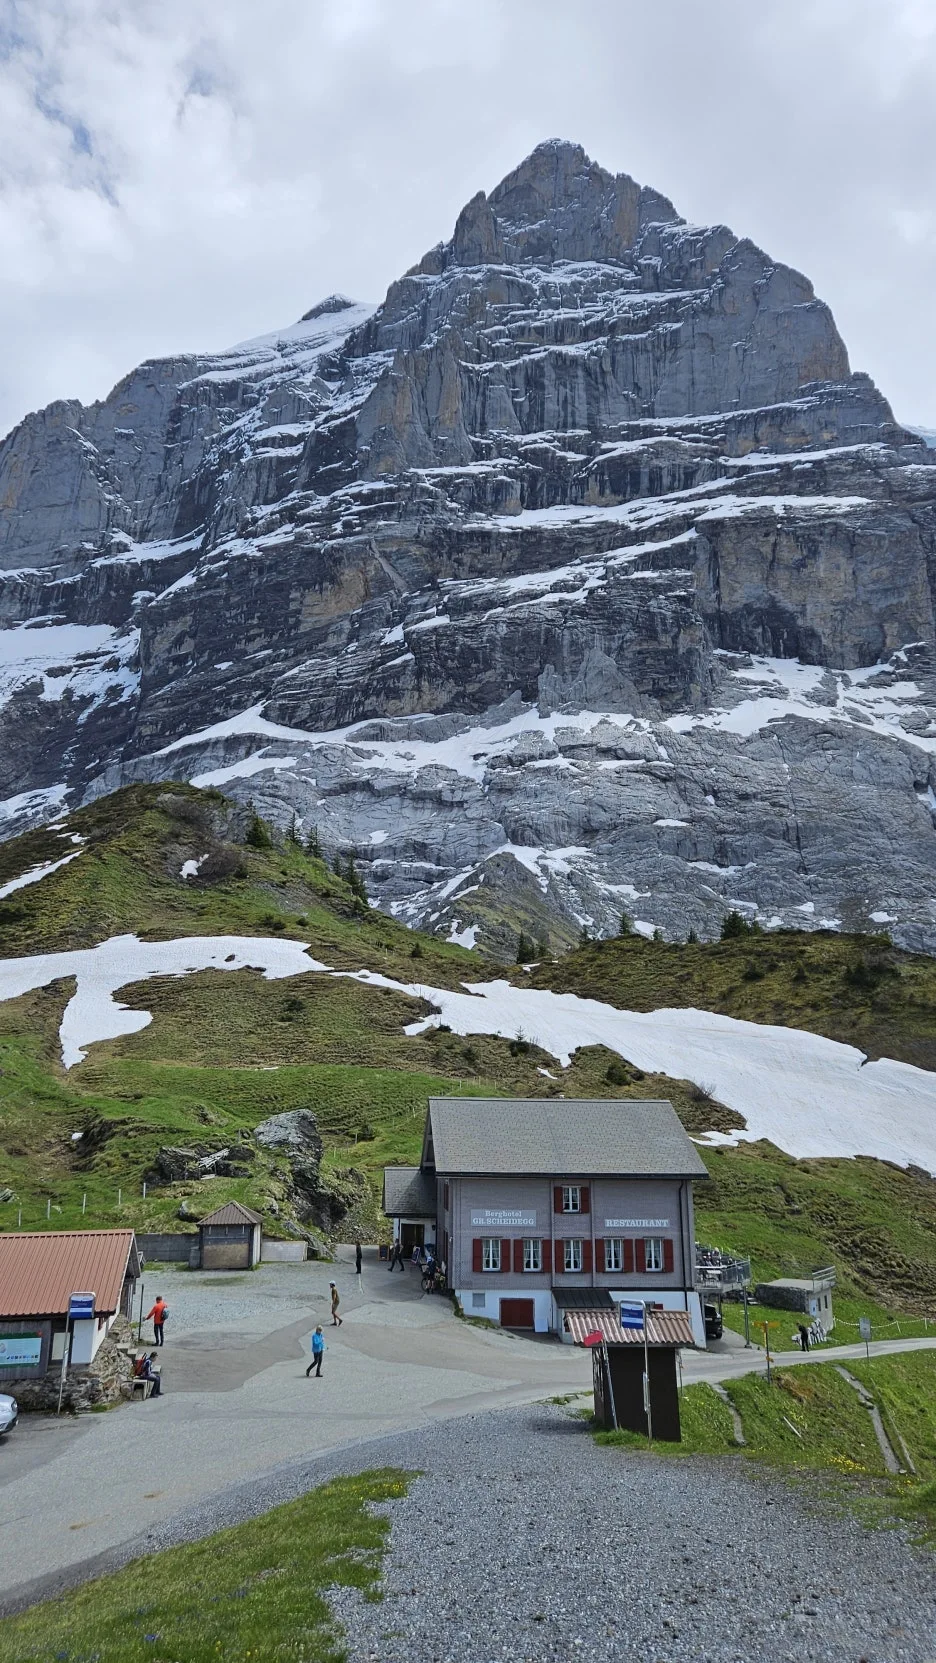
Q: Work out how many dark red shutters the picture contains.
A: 12